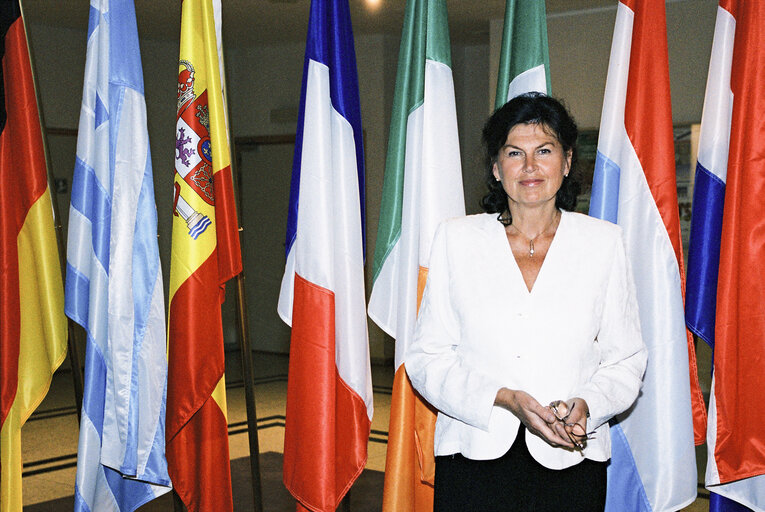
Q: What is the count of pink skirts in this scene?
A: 0